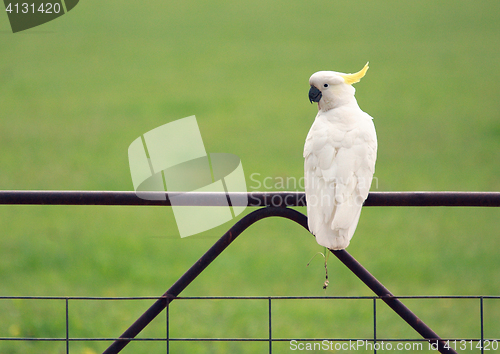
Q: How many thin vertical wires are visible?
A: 5